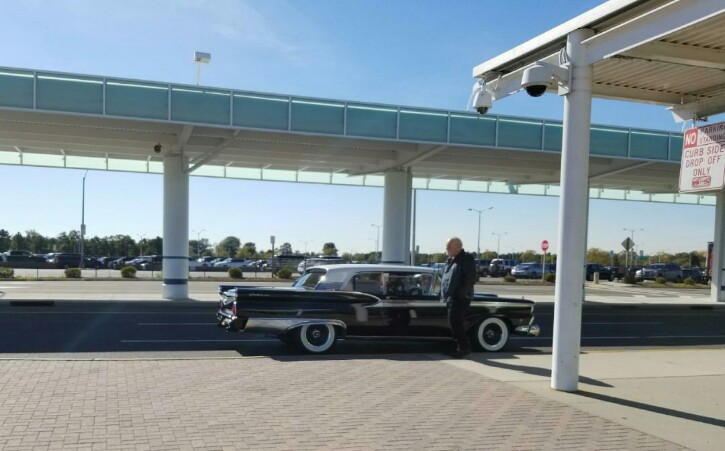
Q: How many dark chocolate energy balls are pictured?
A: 0